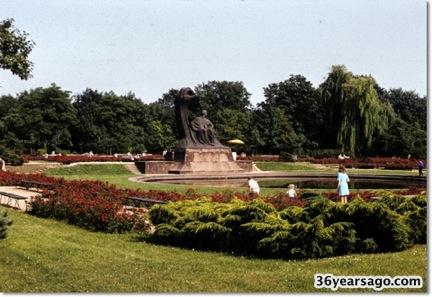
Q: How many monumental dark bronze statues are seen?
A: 1